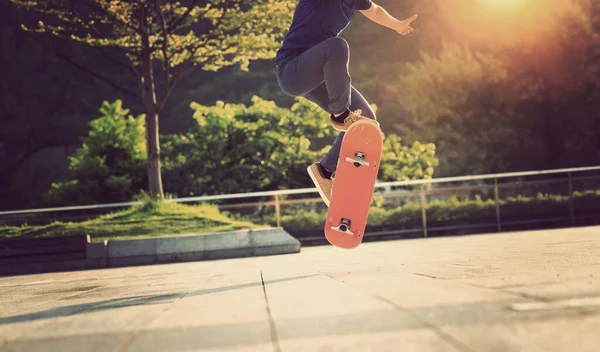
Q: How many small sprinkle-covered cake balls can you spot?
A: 0